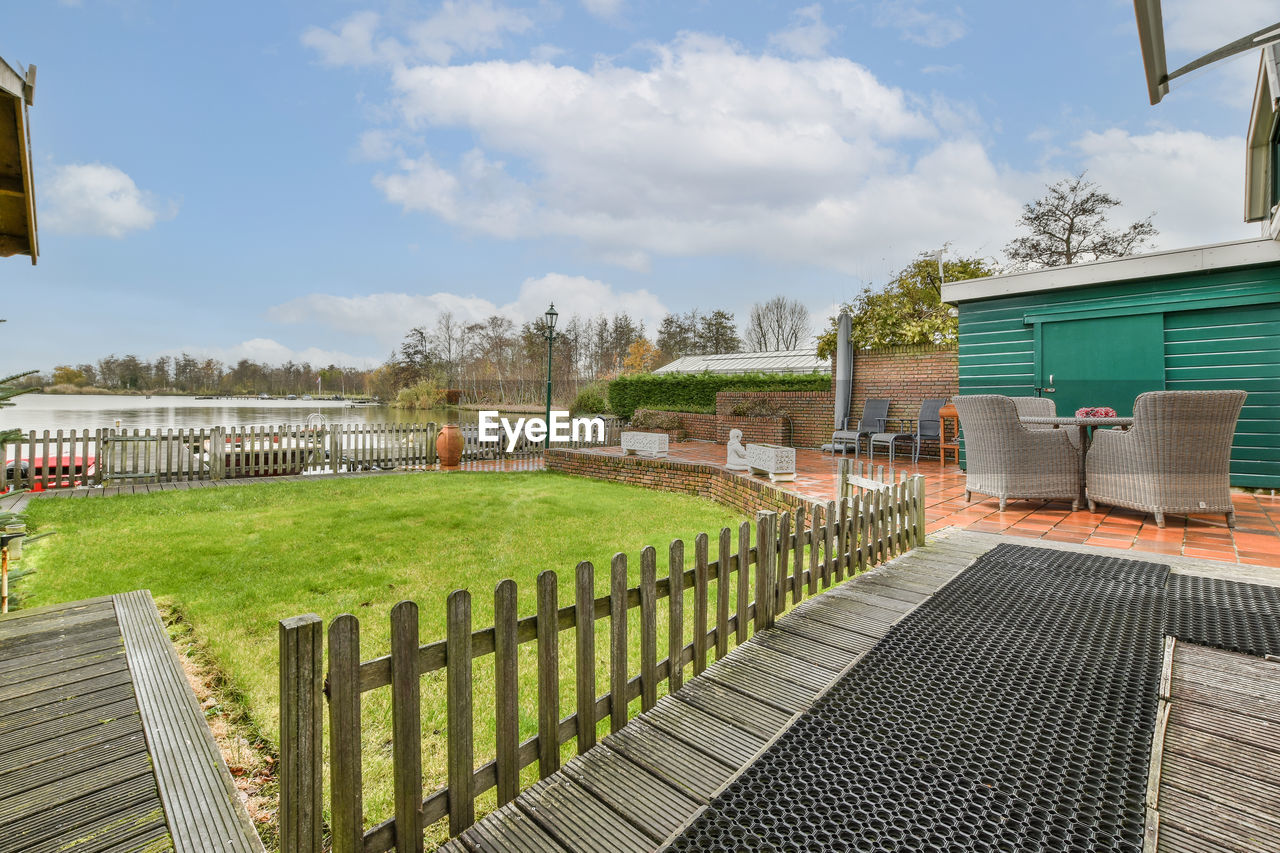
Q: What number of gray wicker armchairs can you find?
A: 3